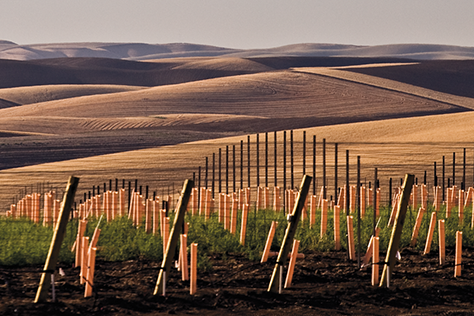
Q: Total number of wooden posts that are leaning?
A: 4